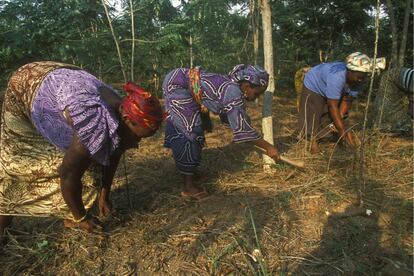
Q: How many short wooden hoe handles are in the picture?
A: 1